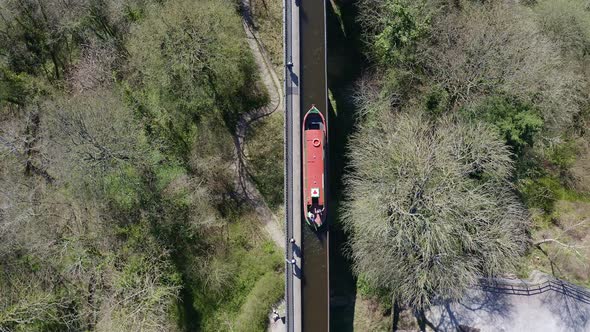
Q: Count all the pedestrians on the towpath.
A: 3